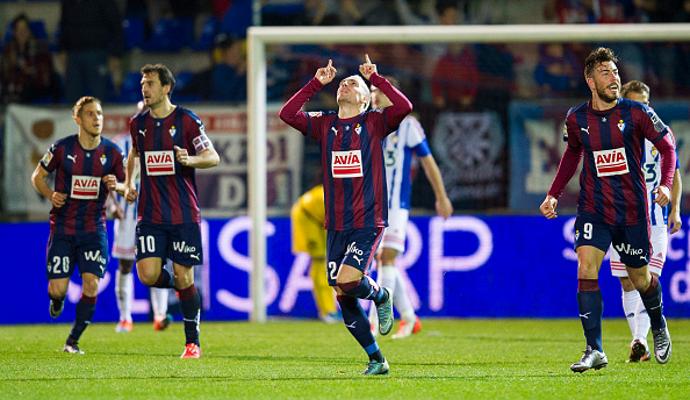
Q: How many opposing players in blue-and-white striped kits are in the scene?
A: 3